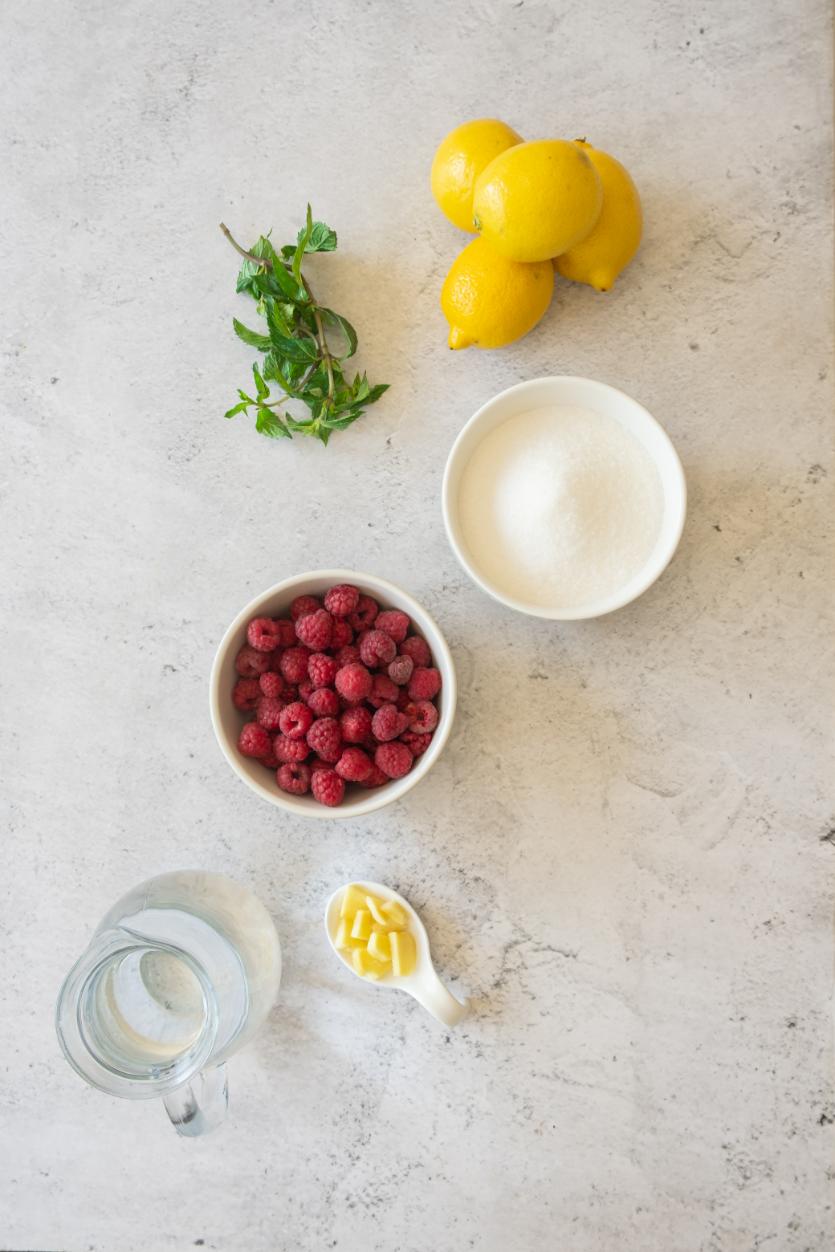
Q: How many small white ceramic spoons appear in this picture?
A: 1